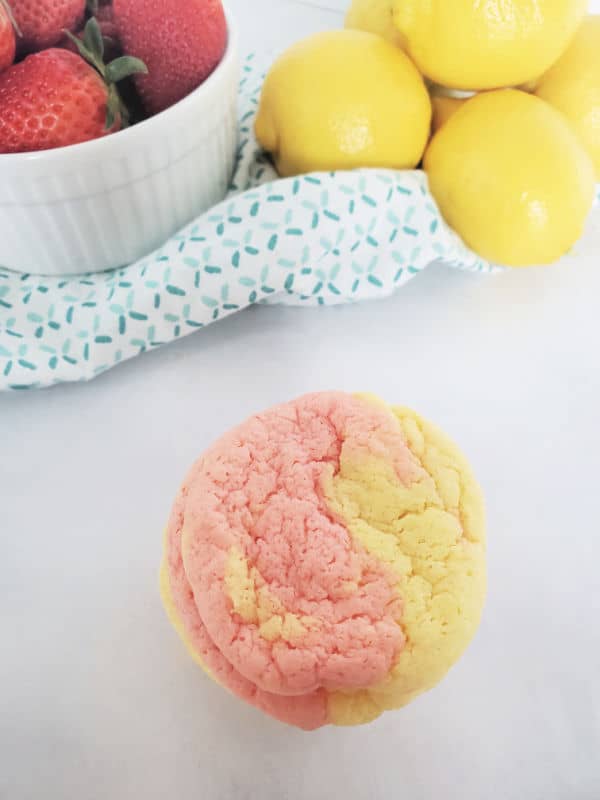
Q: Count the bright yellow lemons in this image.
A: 5